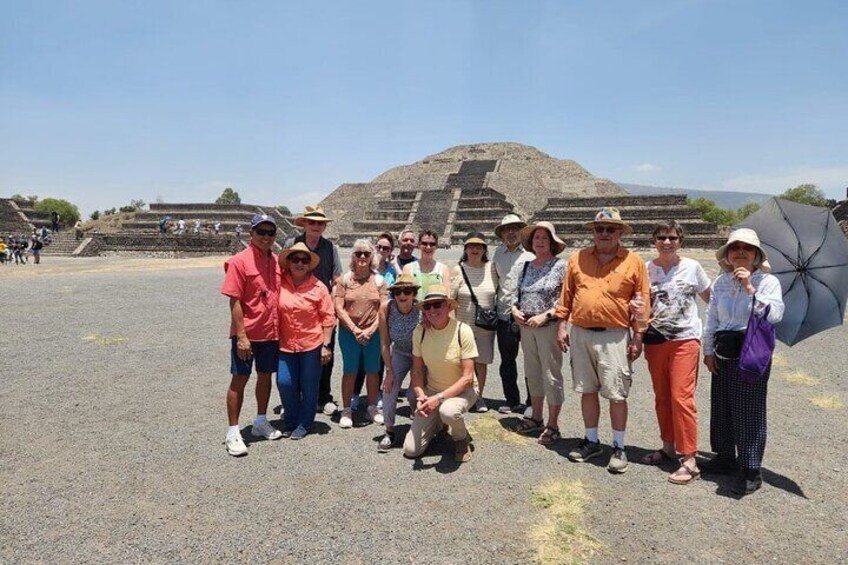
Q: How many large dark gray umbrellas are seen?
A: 1